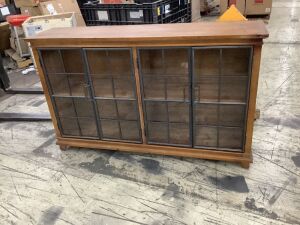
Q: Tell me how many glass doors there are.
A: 4